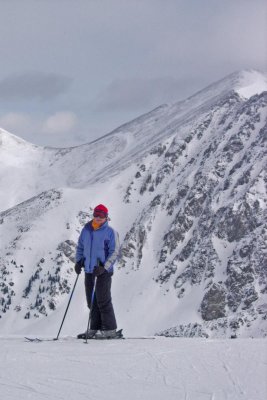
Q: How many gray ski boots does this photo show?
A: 2